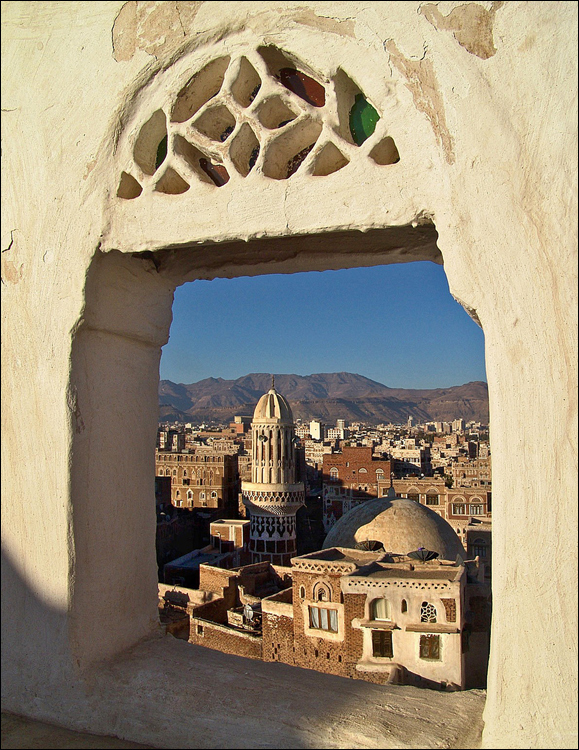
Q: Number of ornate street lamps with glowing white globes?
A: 0